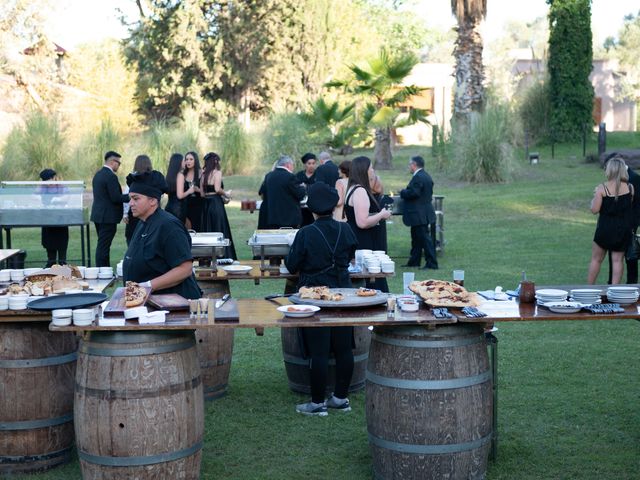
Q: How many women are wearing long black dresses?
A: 4